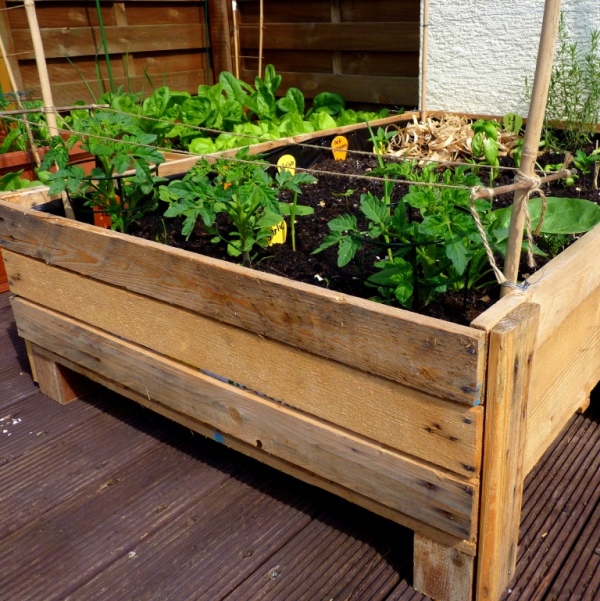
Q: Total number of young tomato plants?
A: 3